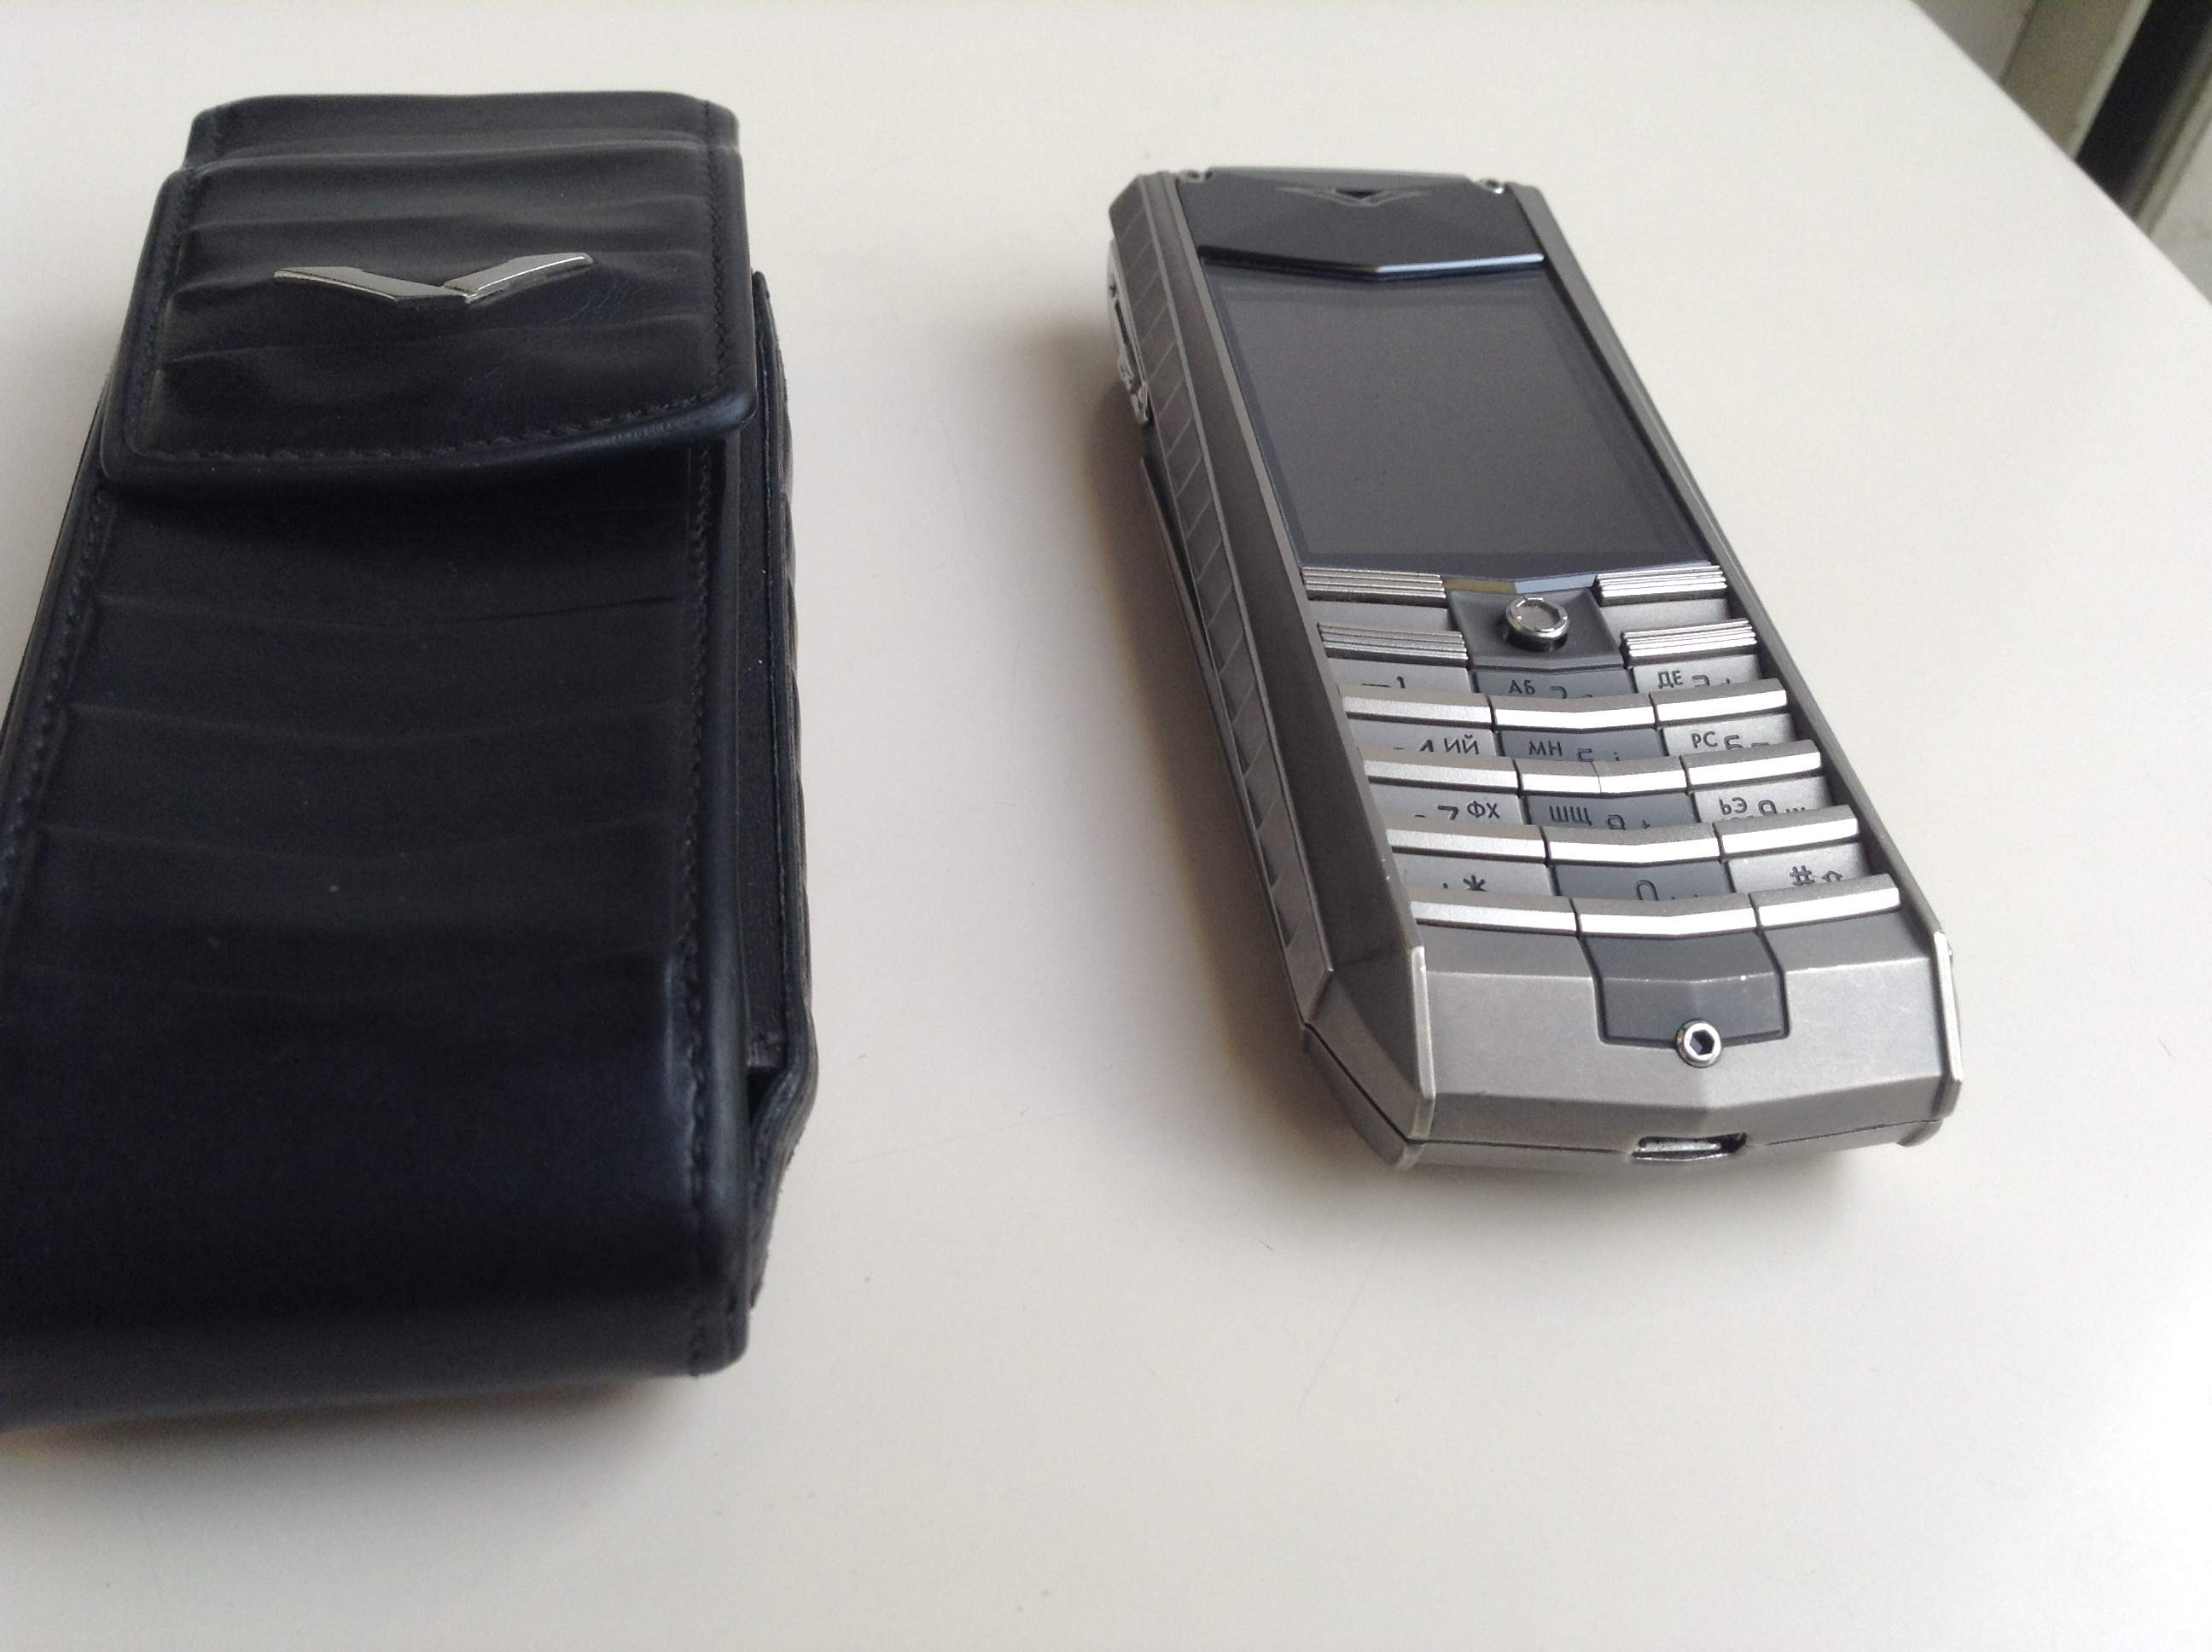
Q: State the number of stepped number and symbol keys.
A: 12